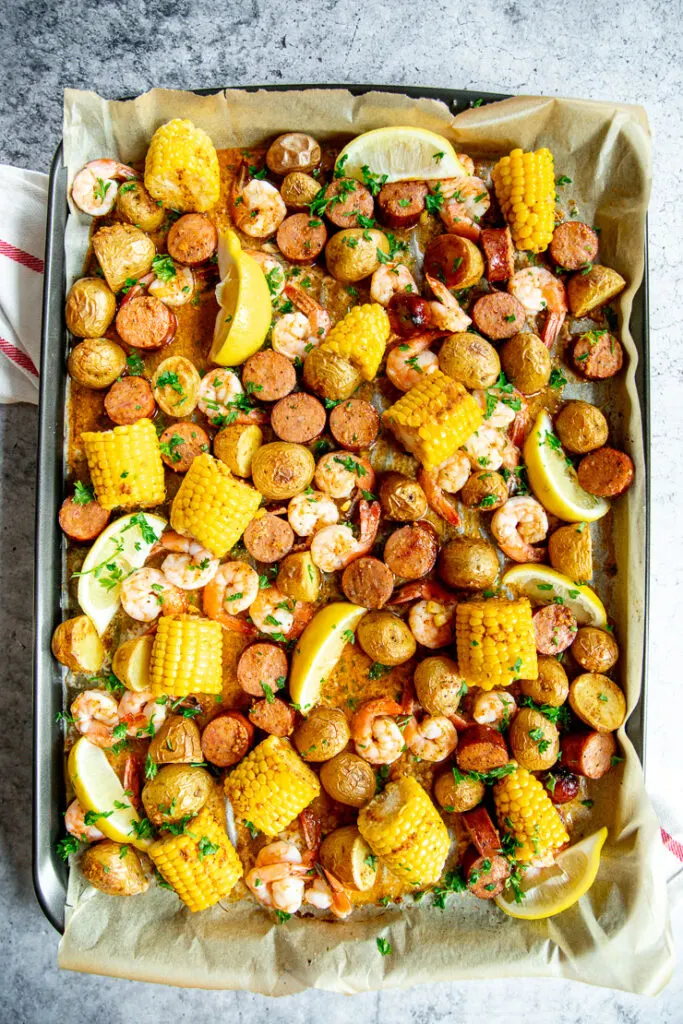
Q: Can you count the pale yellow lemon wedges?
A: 8